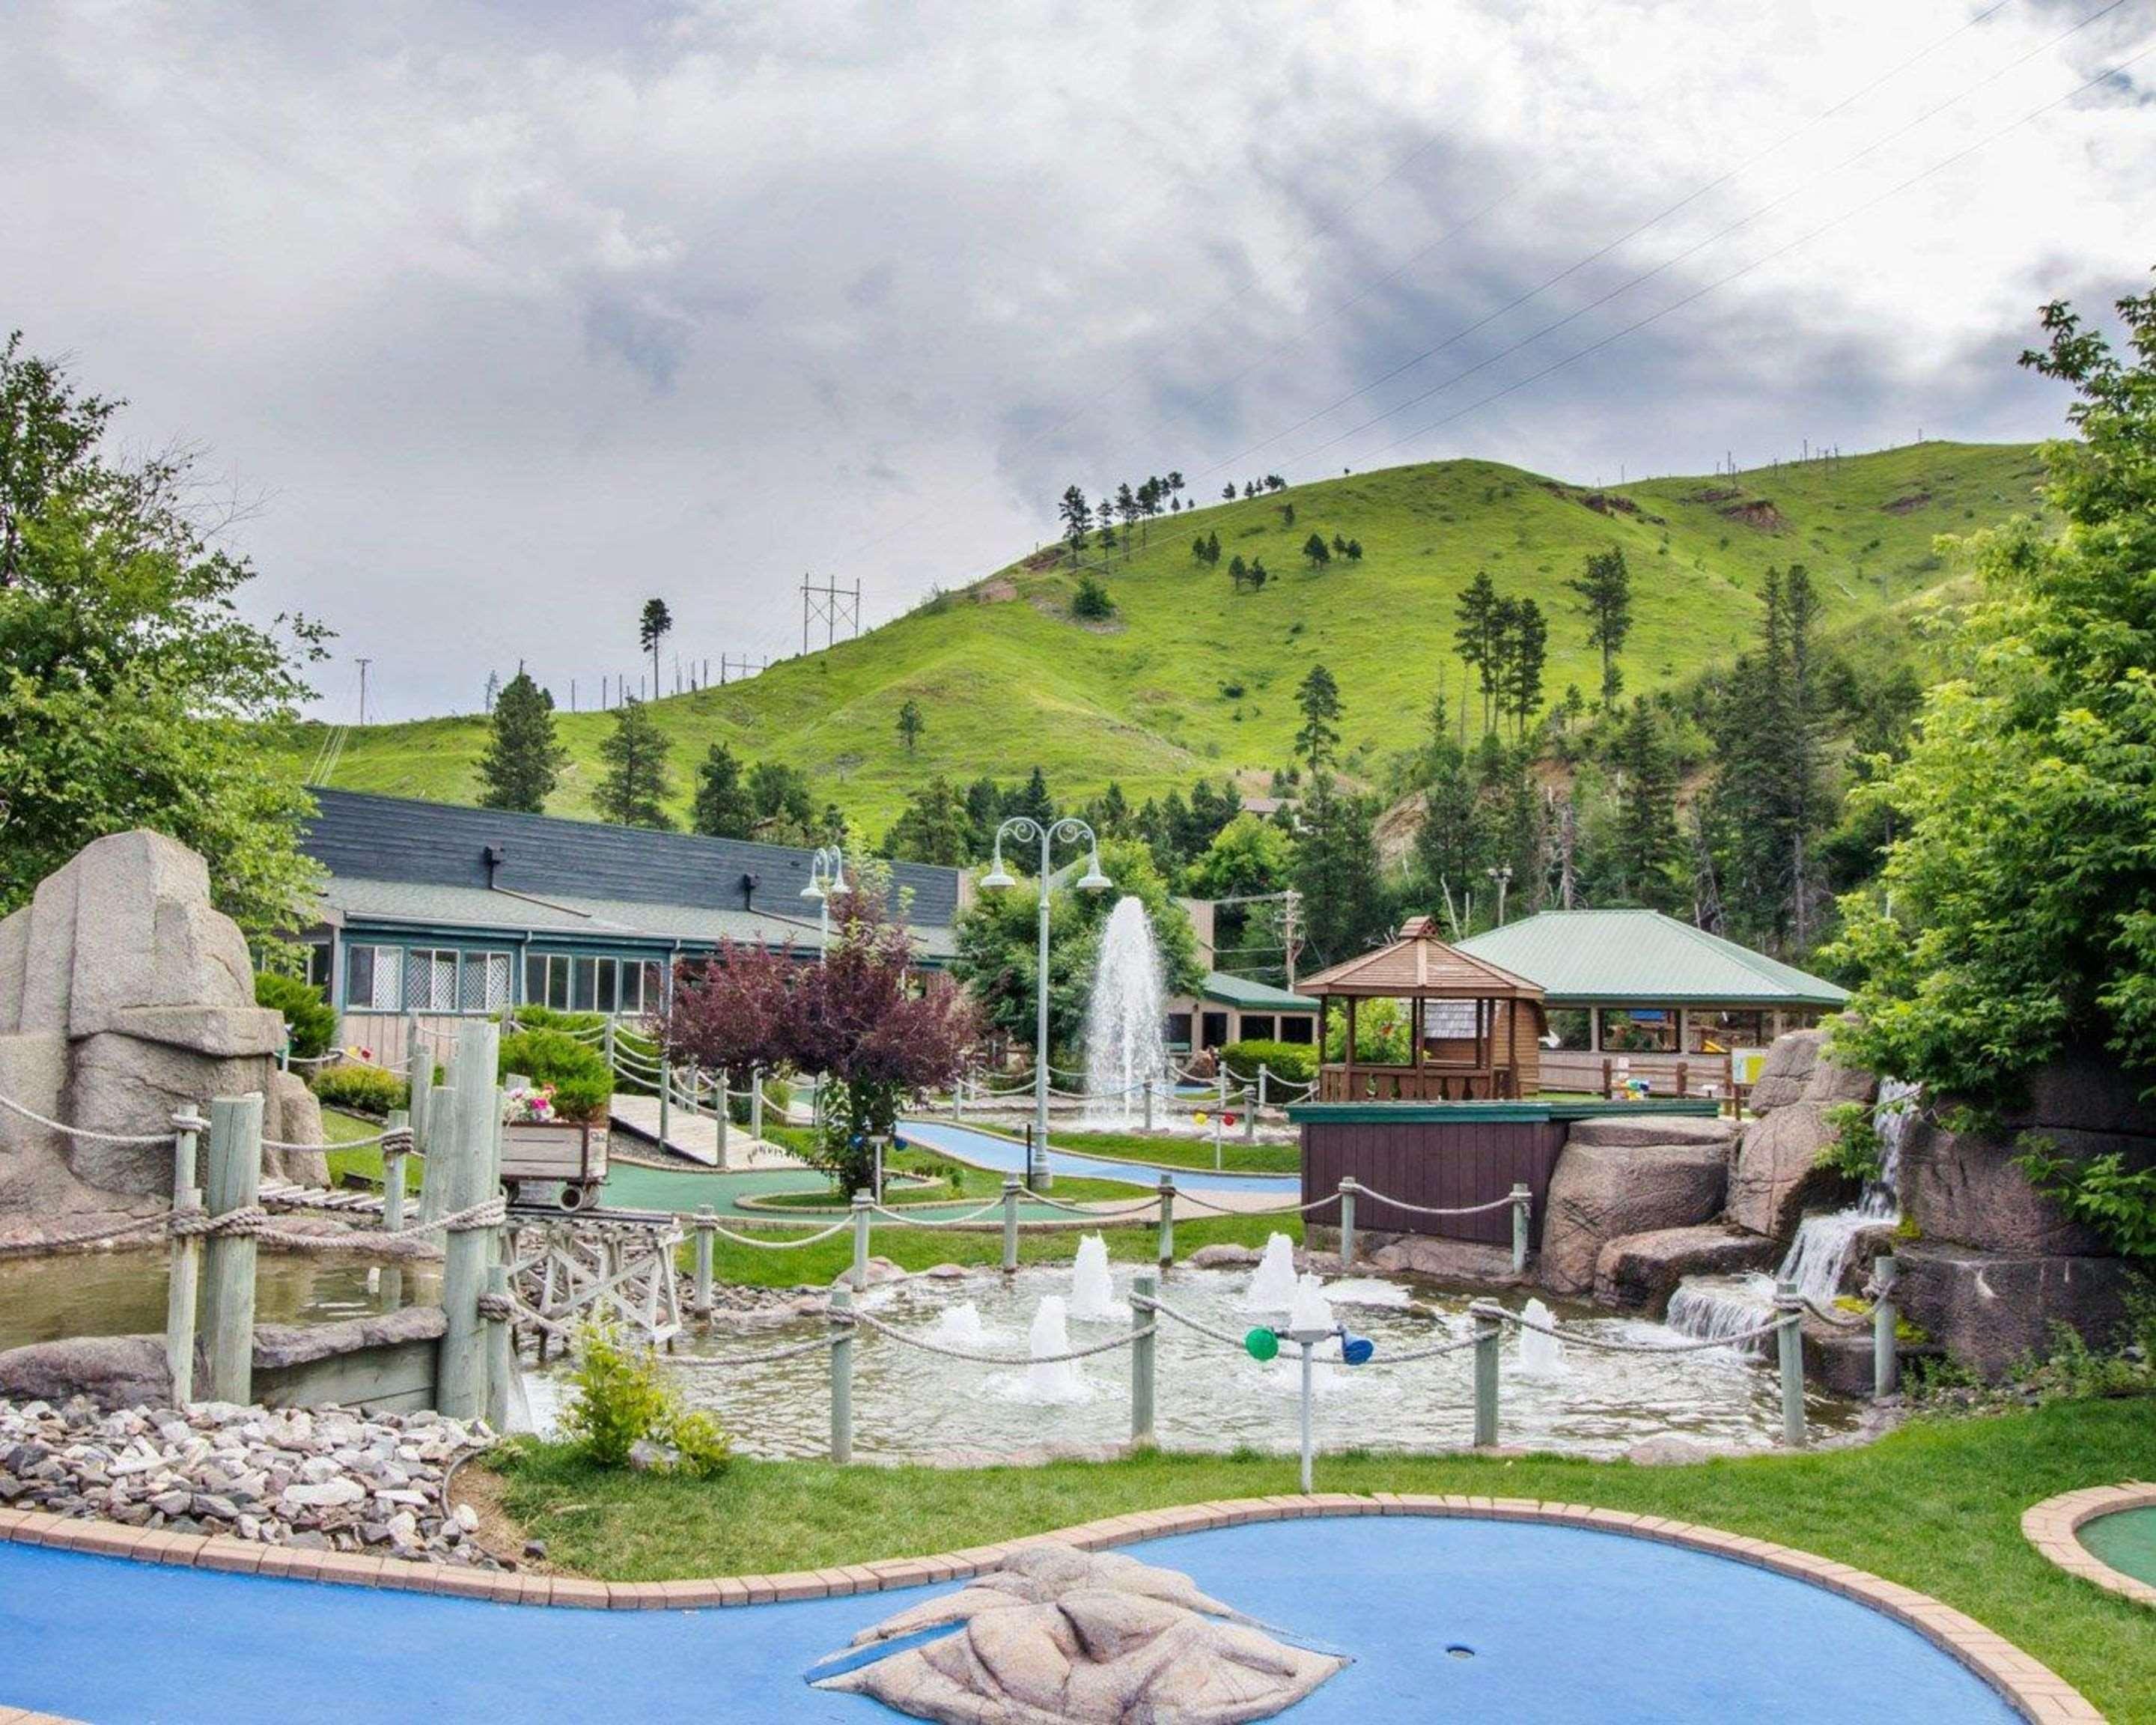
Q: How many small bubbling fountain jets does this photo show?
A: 6